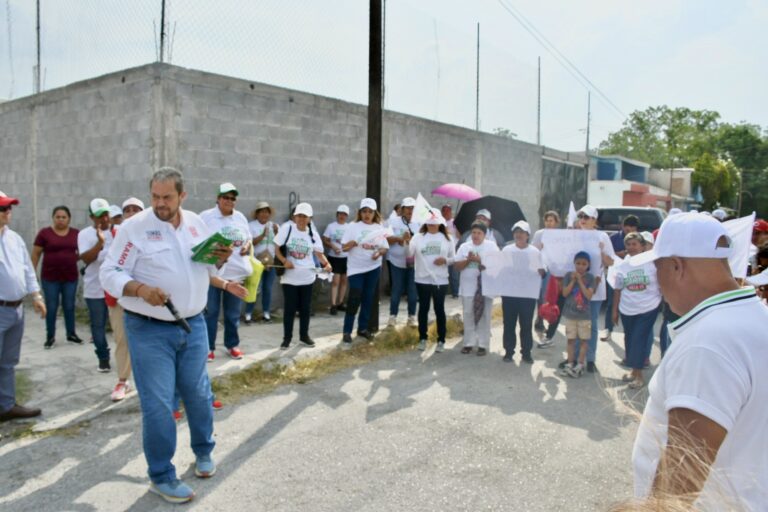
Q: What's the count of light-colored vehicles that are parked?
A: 1